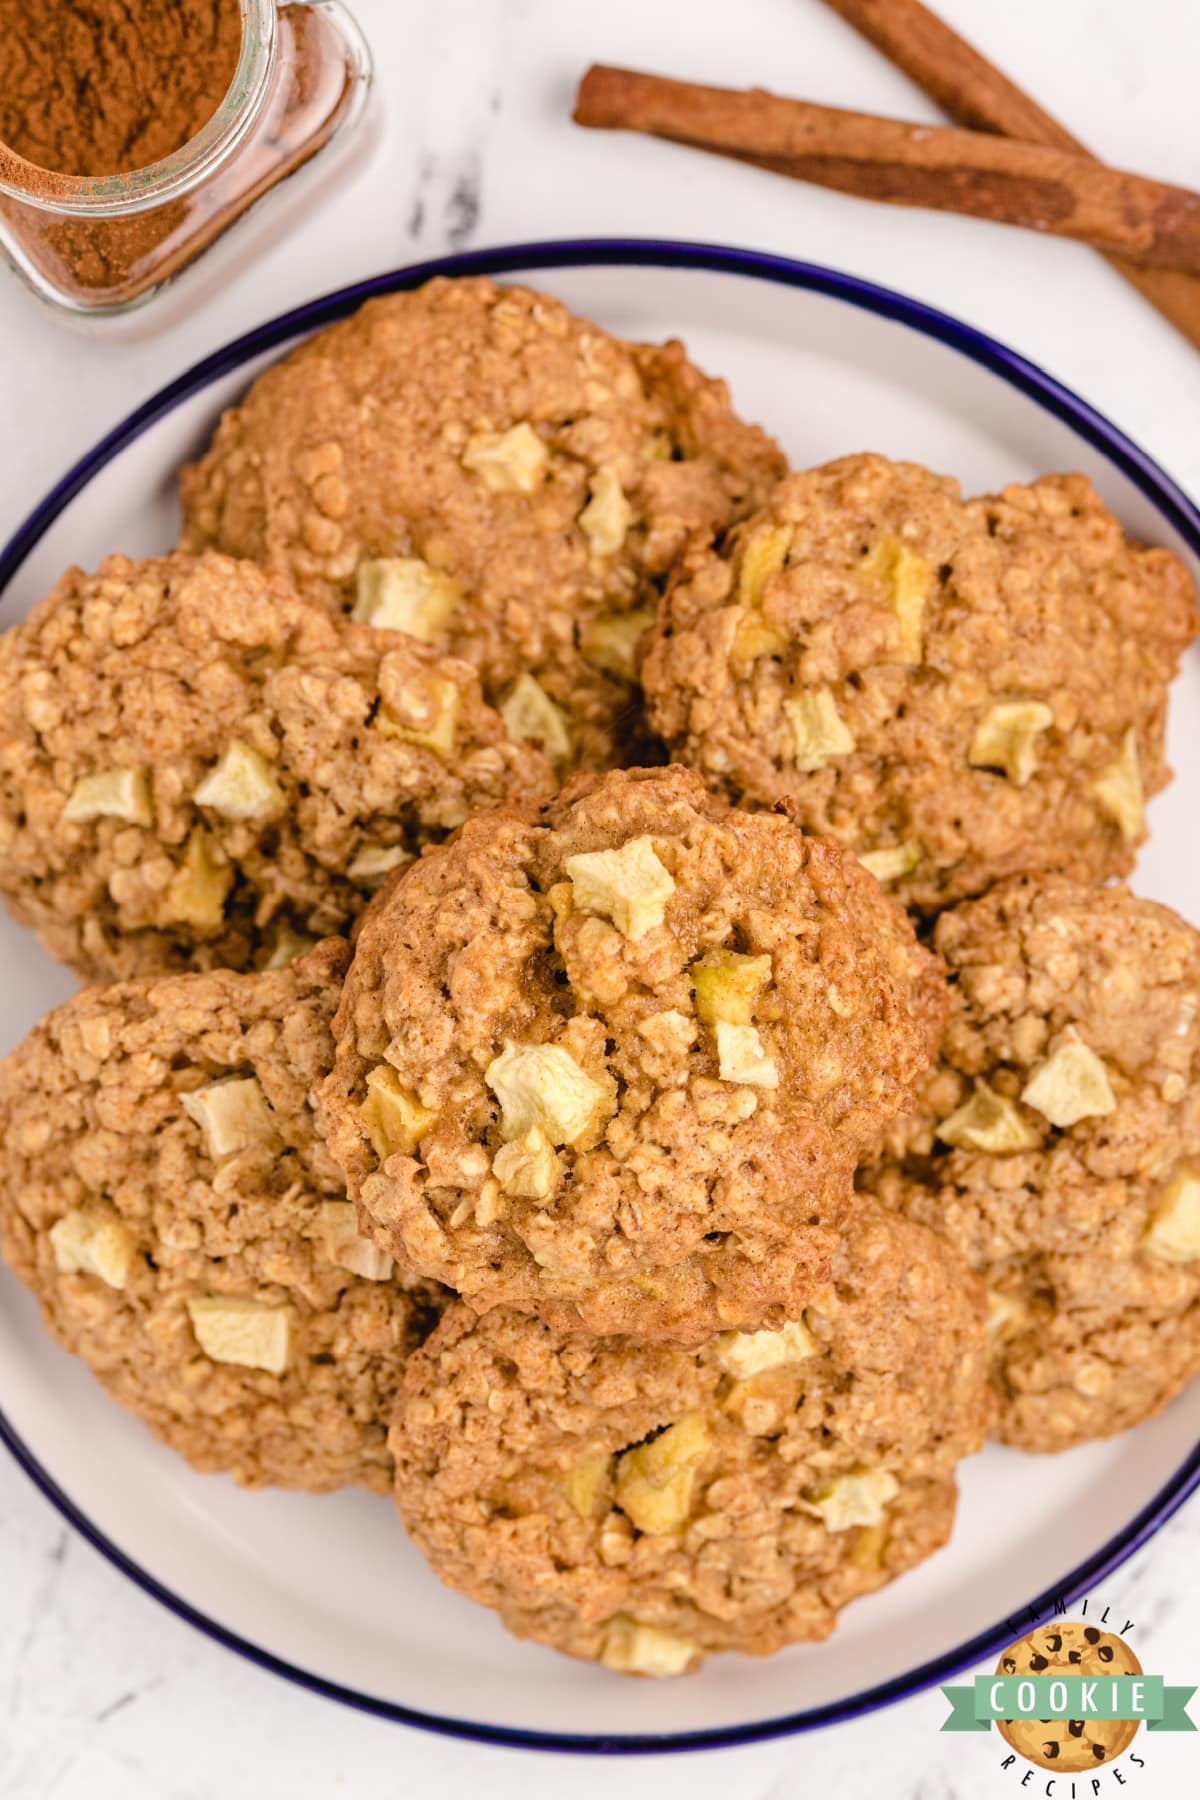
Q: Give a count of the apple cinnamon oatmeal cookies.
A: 7